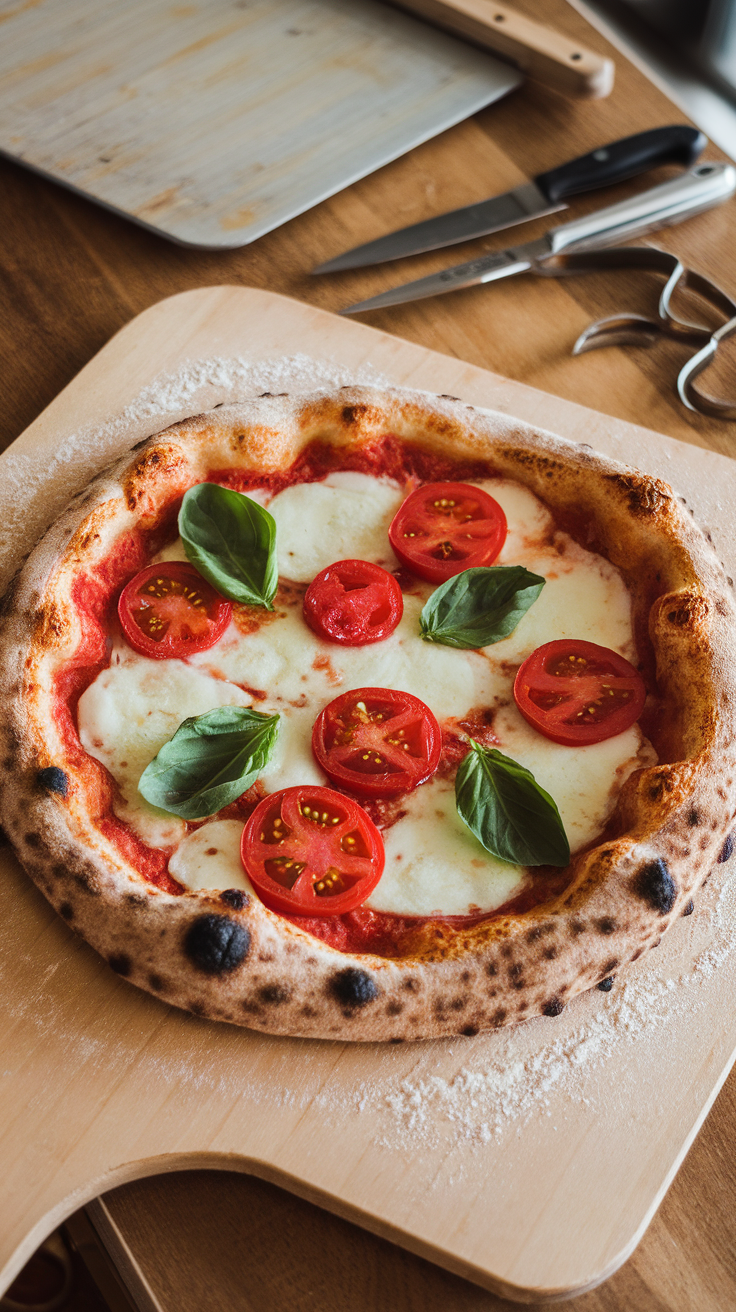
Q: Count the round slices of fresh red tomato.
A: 6